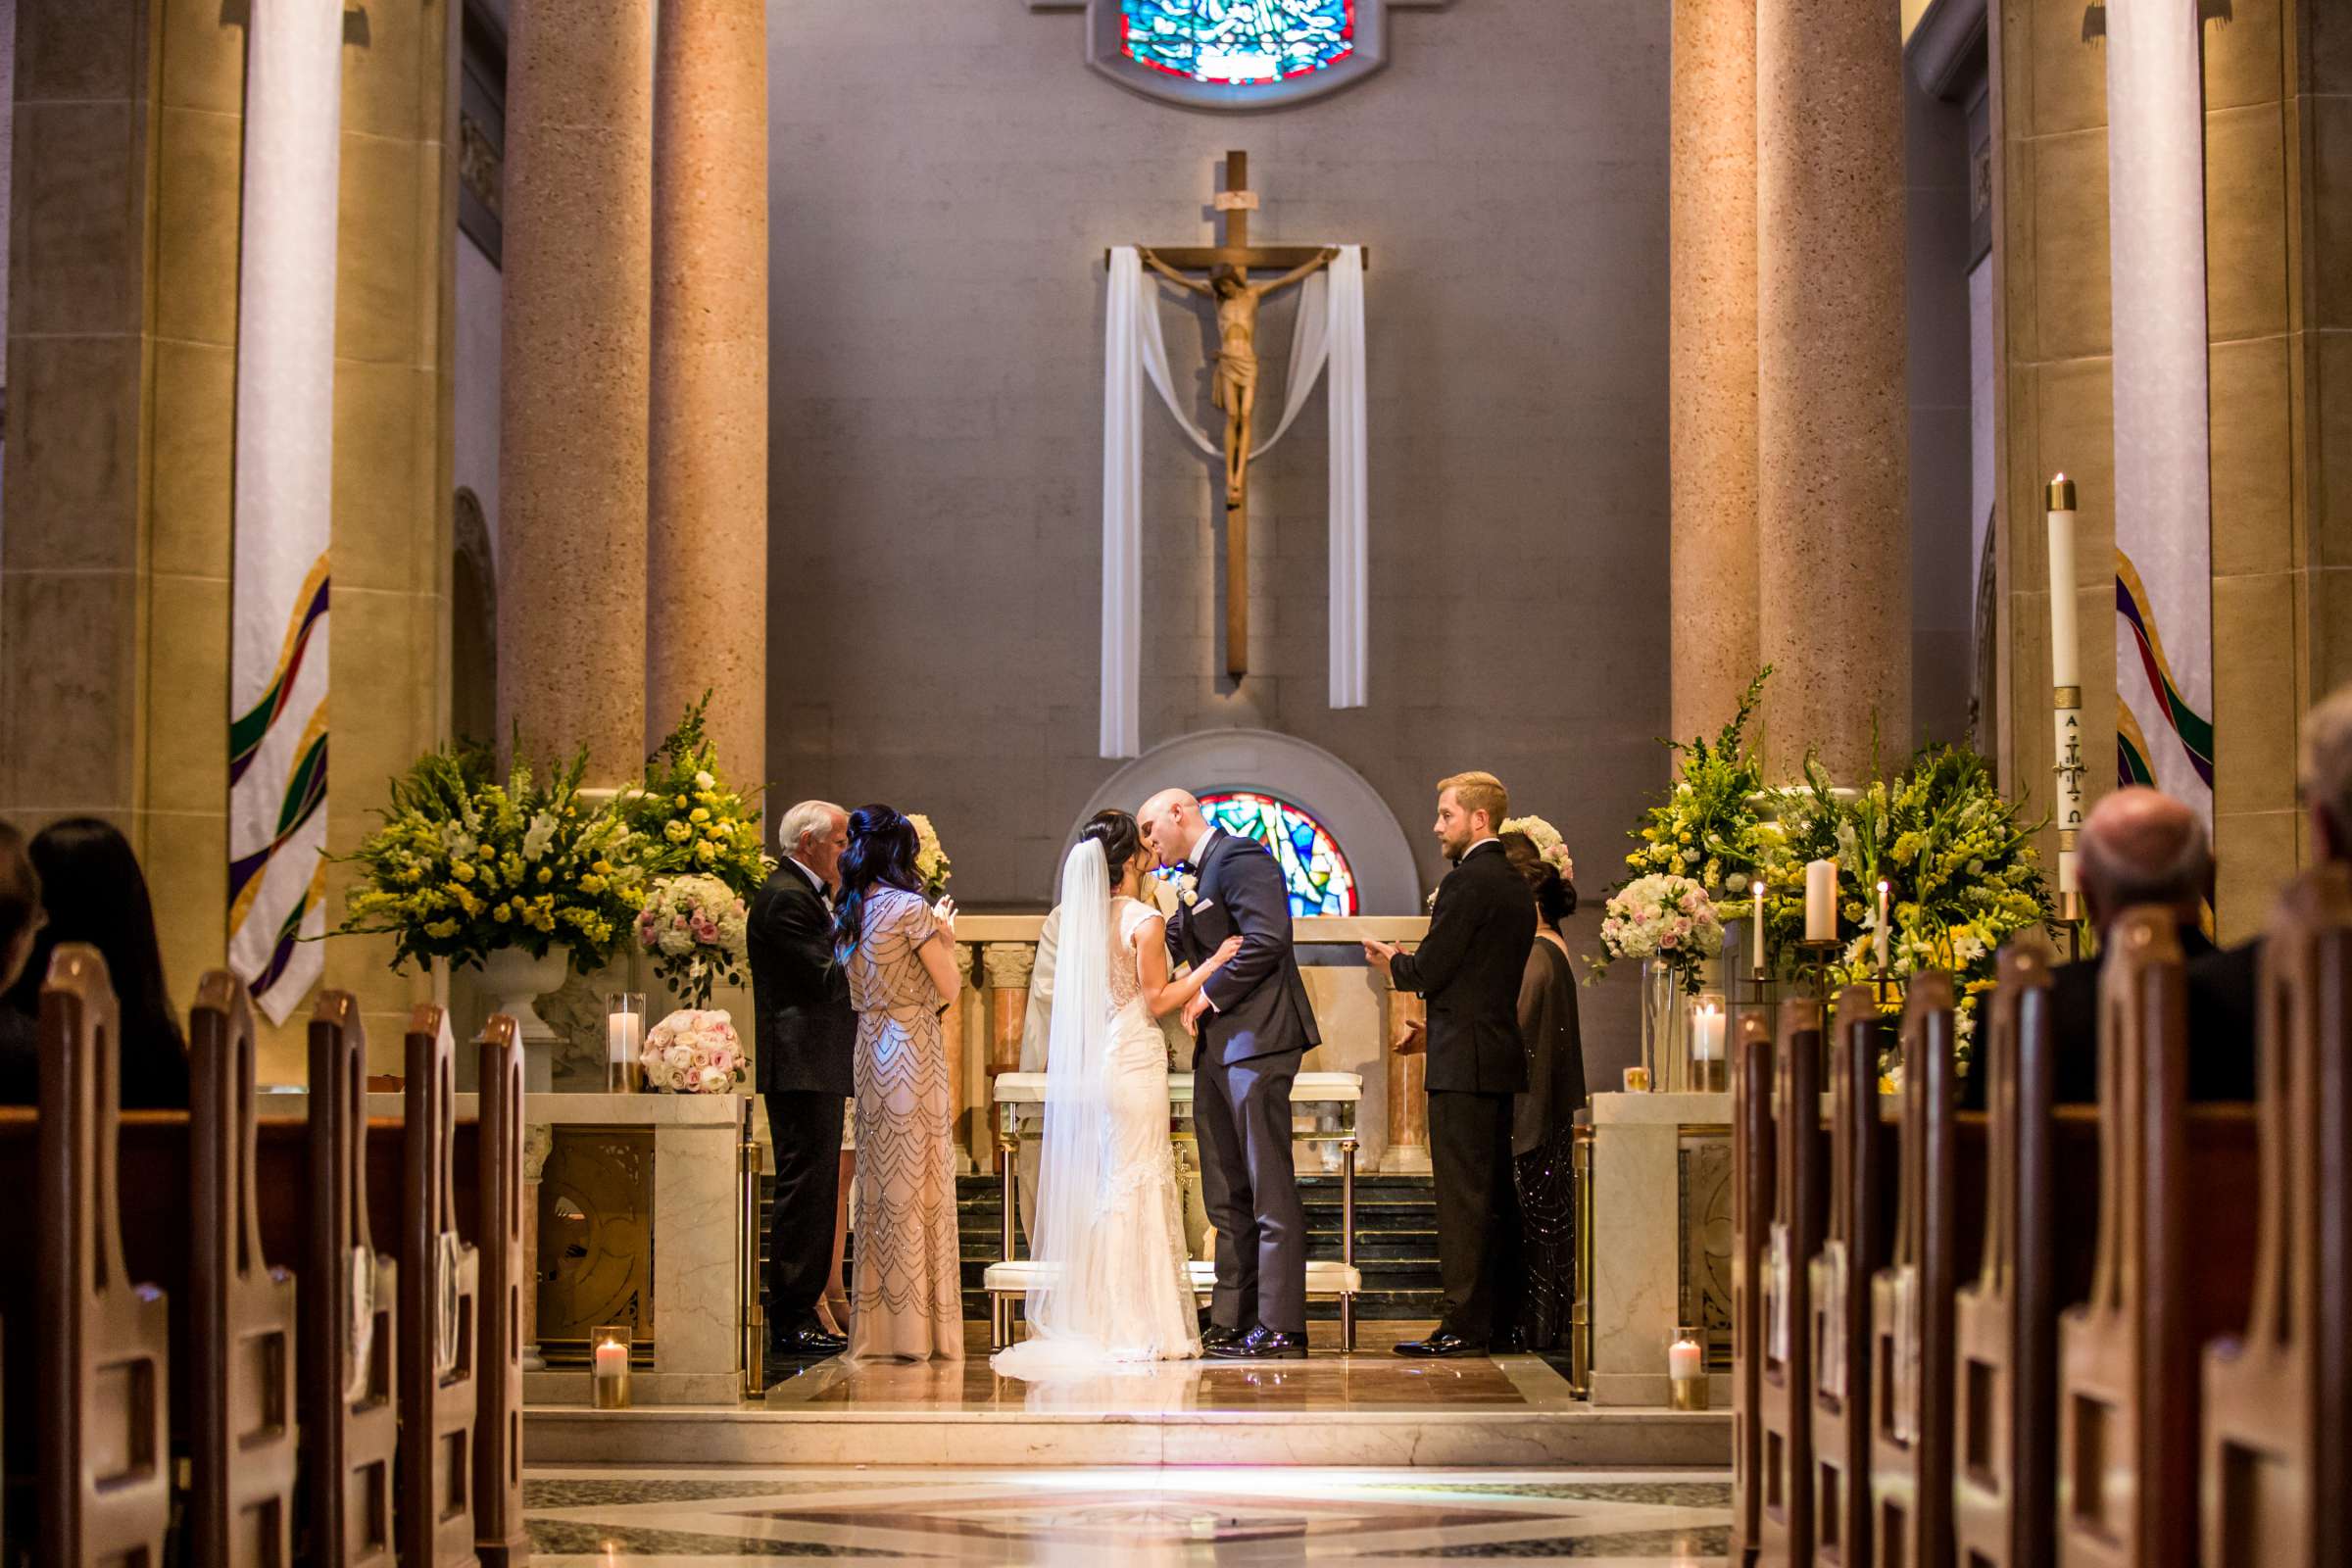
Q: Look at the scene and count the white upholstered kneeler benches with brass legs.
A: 1